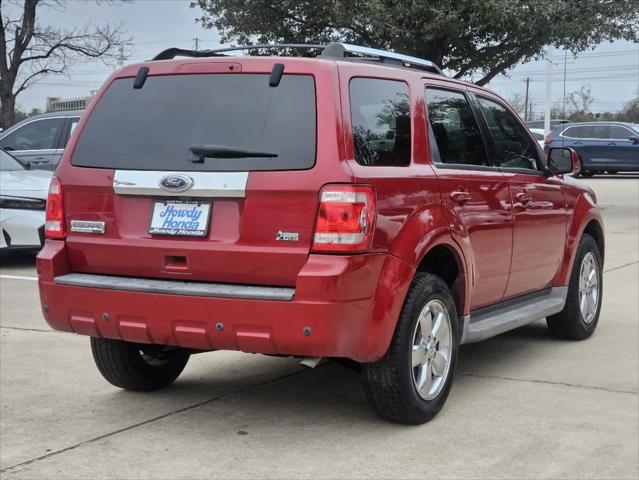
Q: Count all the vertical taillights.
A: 2